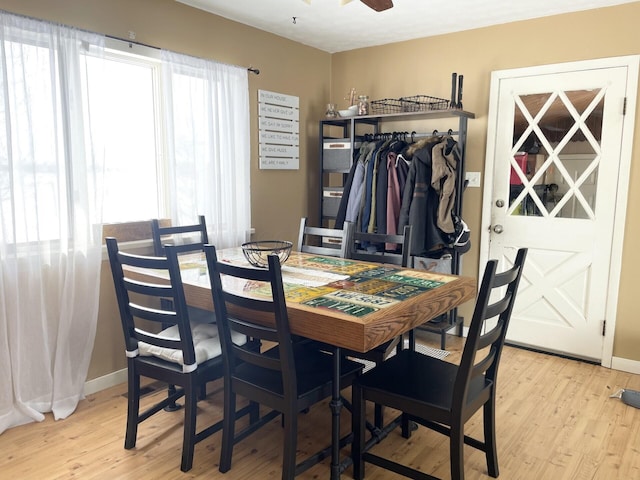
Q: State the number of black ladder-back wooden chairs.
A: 6